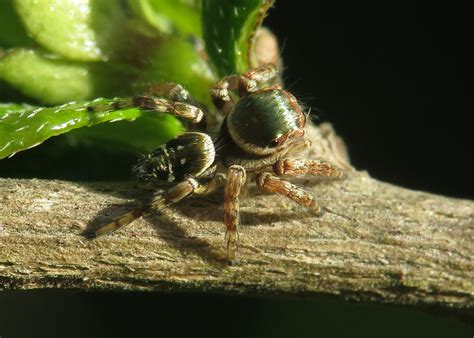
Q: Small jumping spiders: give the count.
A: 1